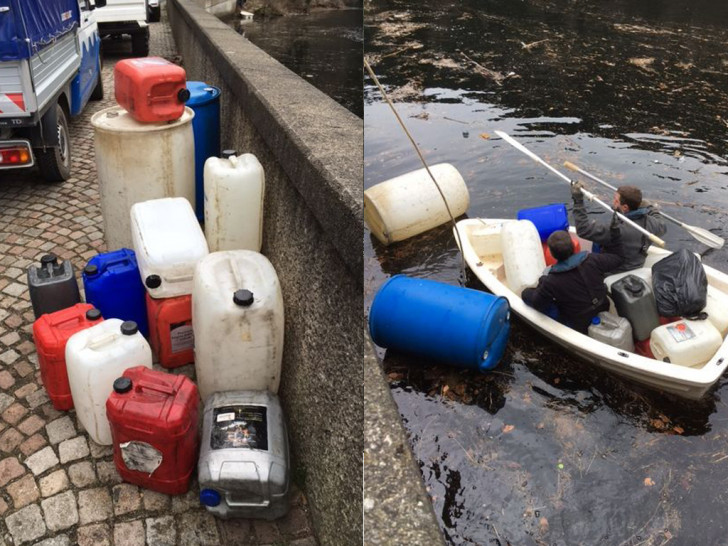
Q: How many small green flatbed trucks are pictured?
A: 0